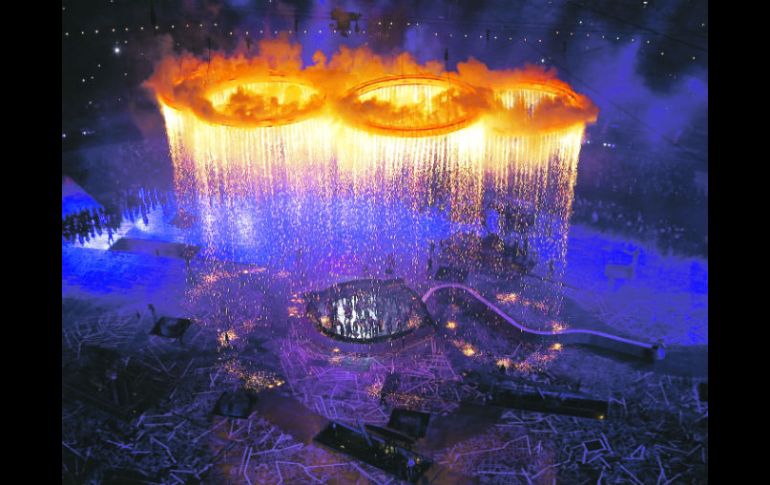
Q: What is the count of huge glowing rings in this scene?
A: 3